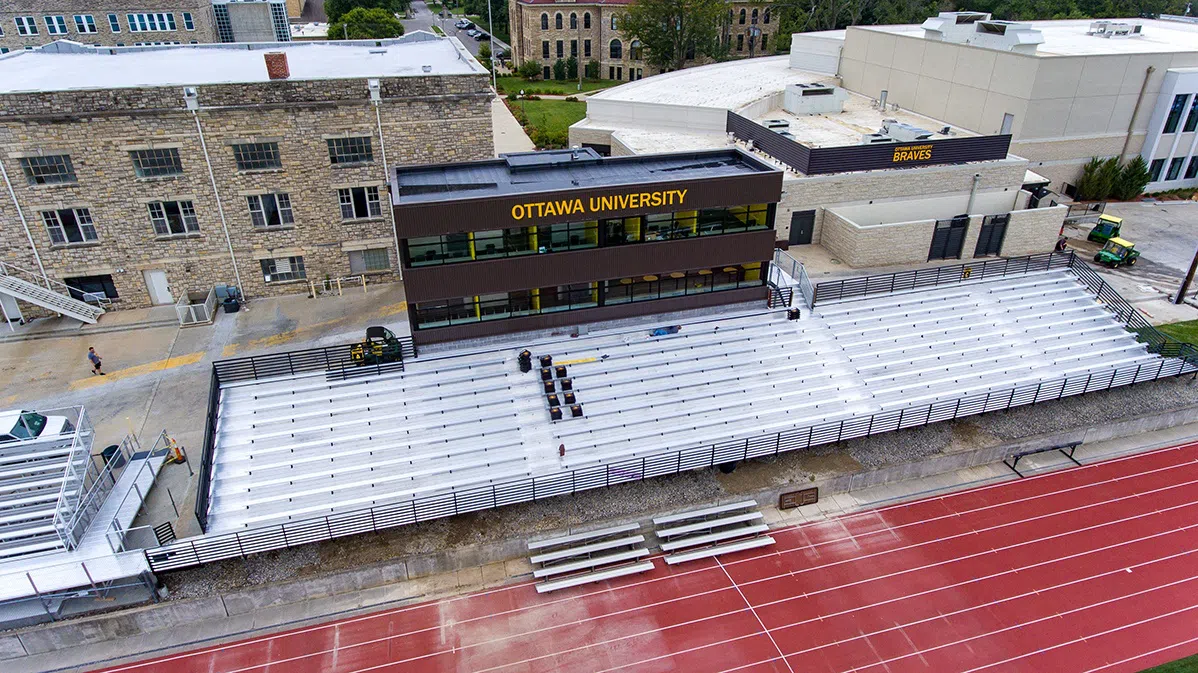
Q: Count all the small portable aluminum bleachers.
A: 2